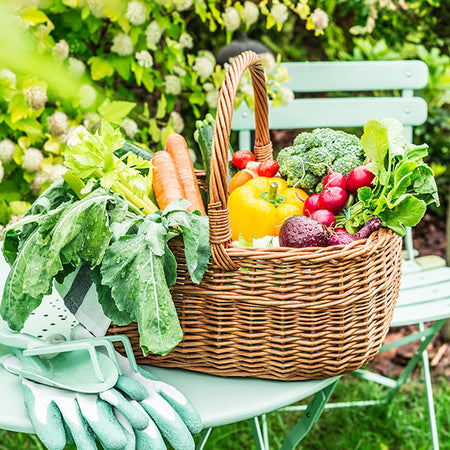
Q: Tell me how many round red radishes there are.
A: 5